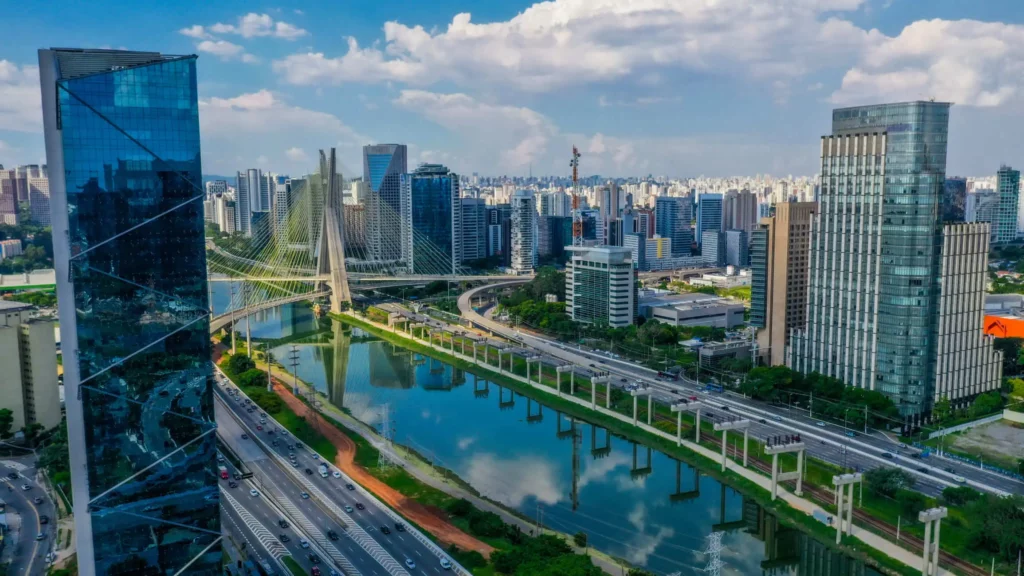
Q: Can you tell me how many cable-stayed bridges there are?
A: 1